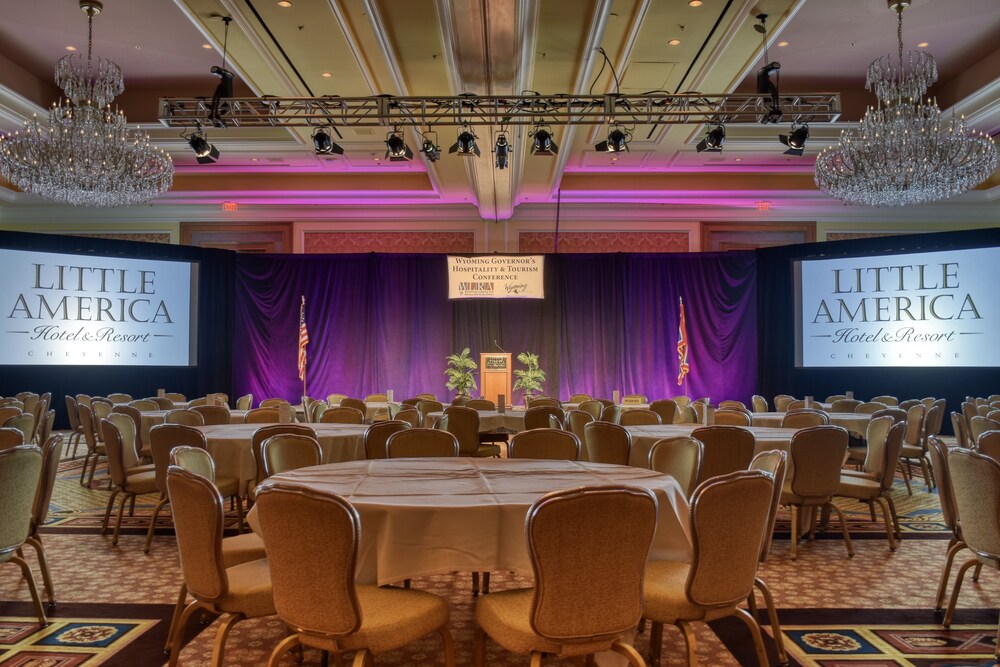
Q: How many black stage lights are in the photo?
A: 10